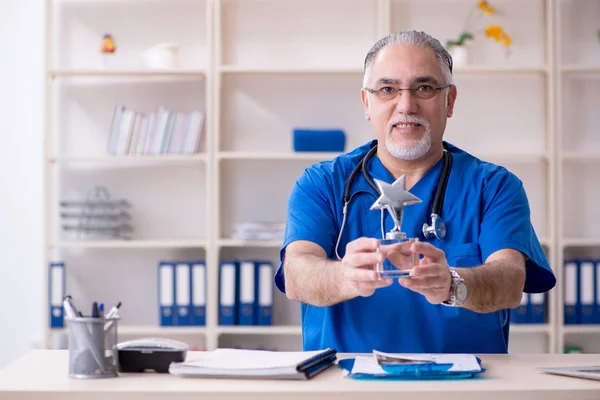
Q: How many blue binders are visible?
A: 12